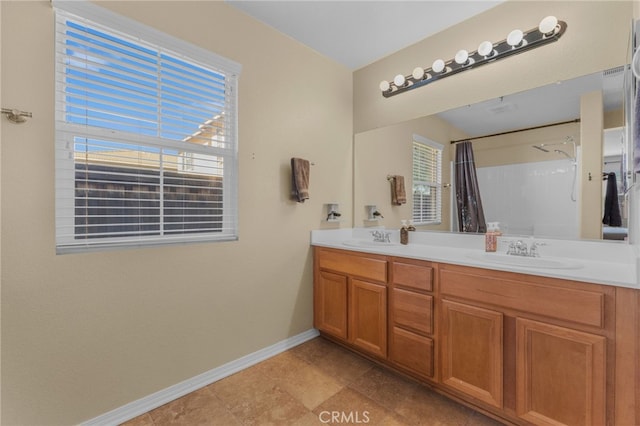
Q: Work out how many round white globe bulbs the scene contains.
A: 8